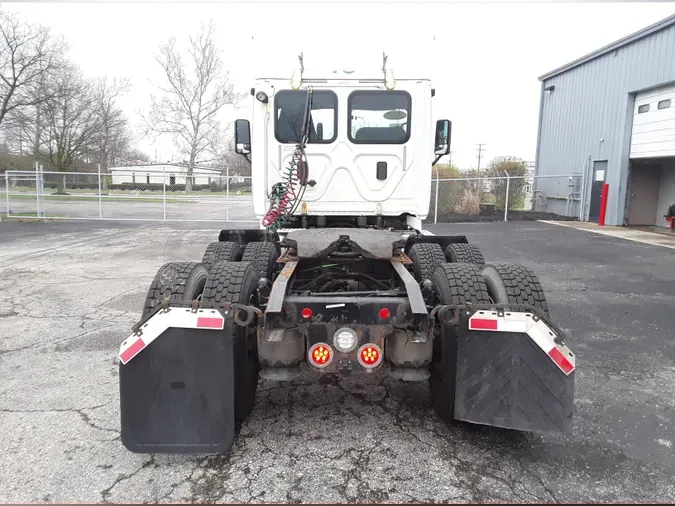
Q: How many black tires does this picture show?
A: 8